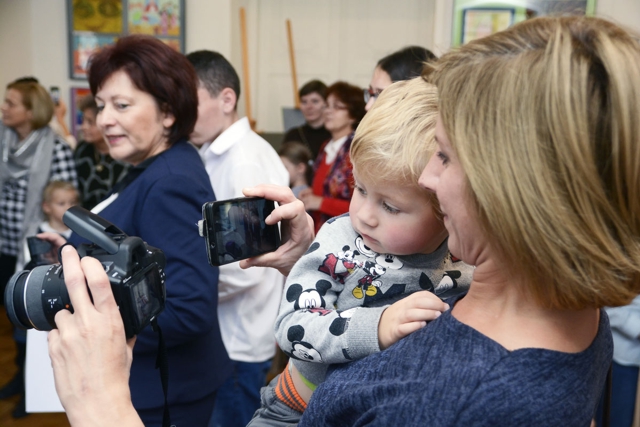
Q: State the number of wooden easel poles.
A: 2